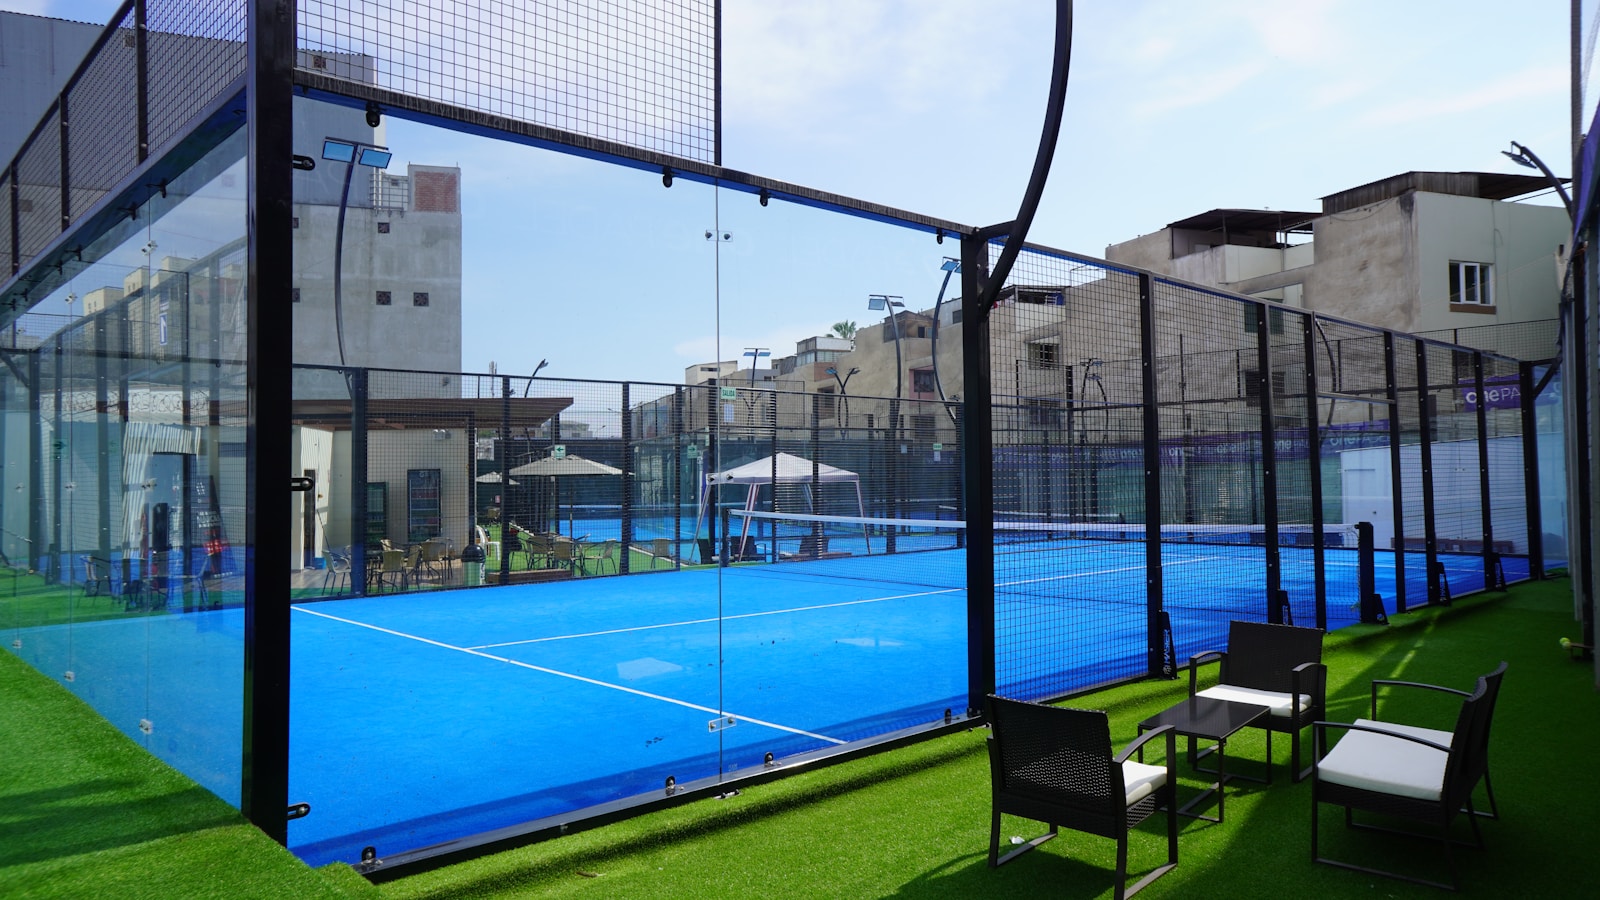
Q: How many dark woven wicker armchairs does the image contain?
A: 3